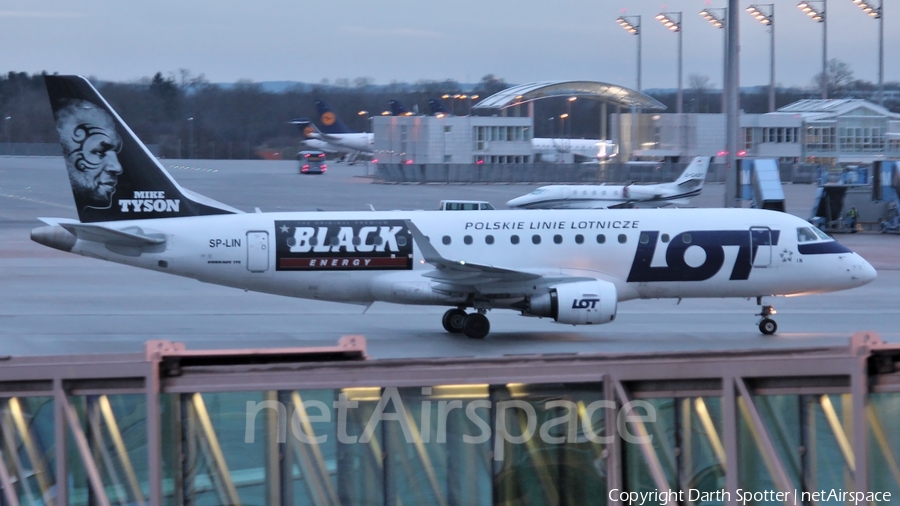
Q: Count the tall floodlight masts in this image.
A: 6